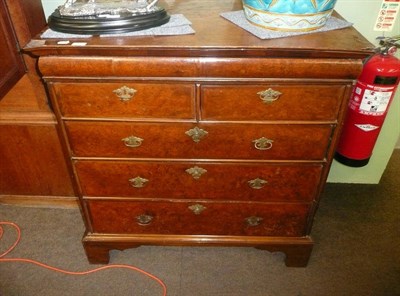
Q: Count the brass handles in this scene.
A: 8